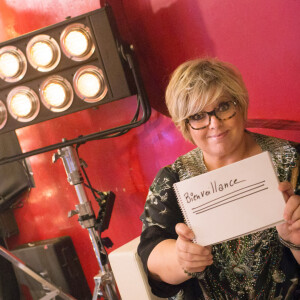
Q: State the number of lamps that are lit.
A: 6